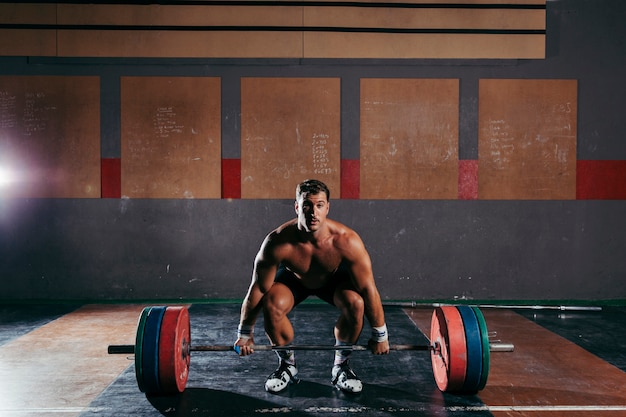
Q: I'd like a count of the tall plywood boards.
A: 5